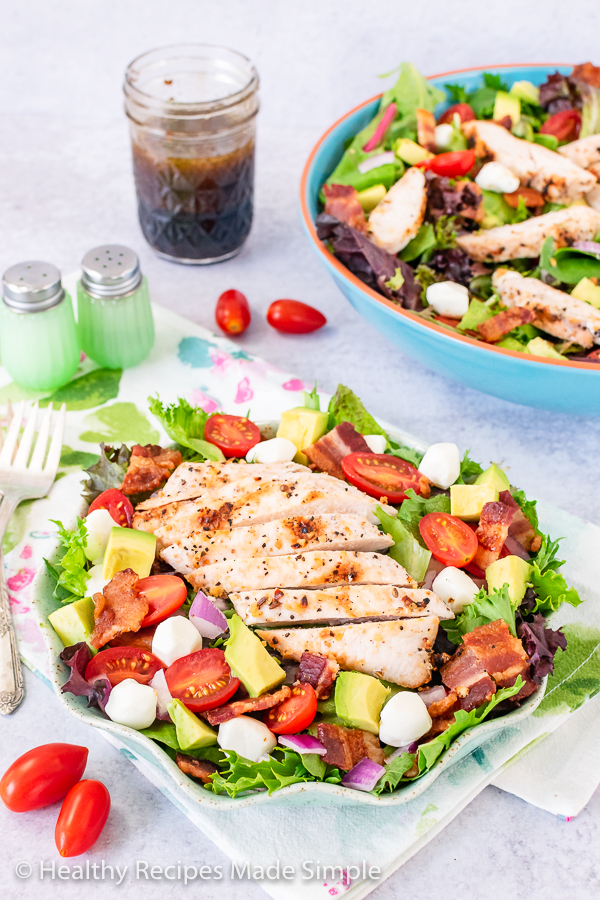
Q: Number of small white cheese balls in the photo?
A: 13